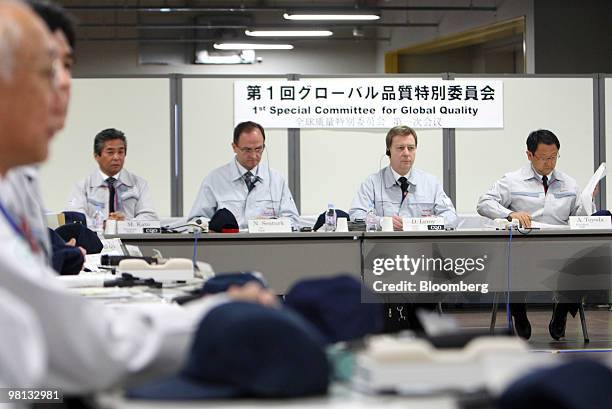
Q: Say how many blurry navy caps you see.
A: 4